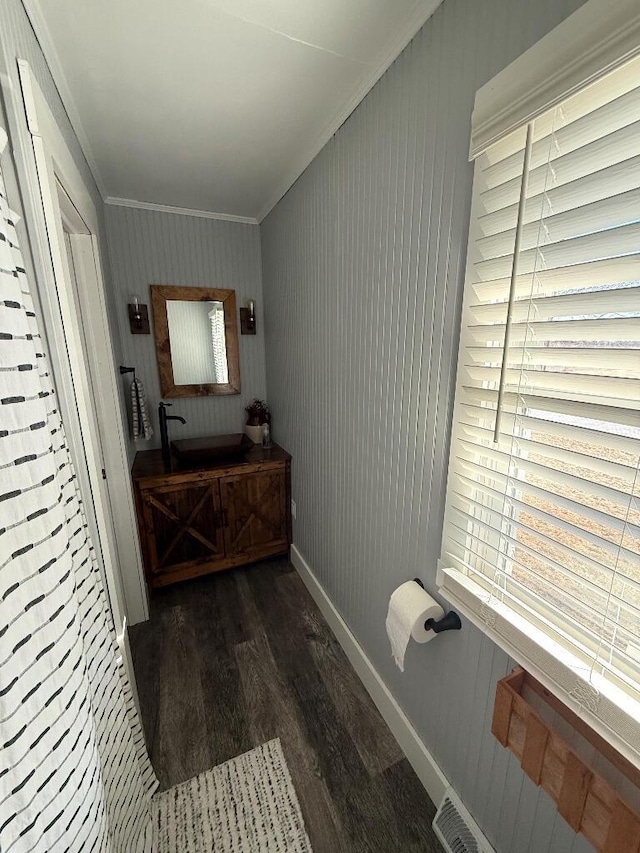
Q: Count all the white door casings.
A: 1